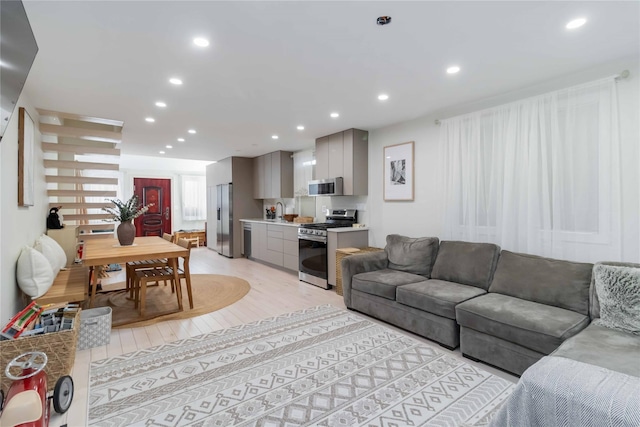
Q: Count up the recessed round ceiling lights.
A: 14